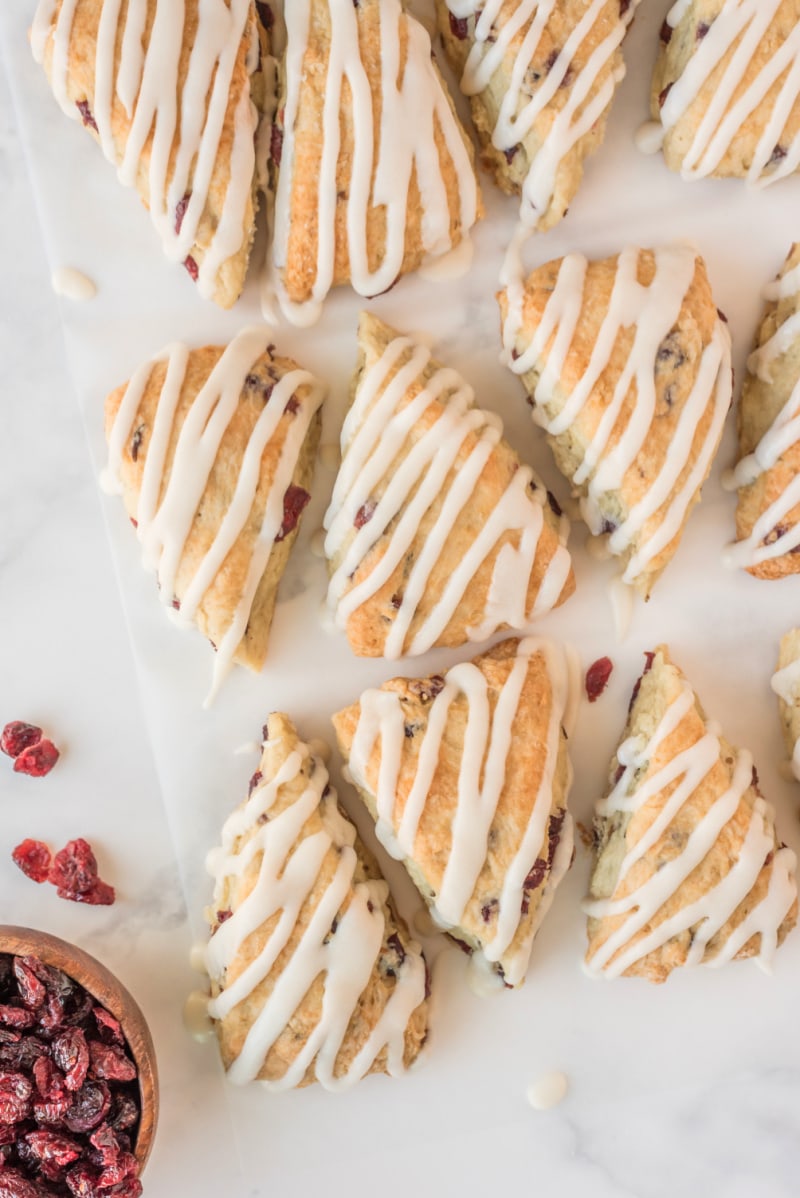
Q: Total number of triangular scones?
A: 12